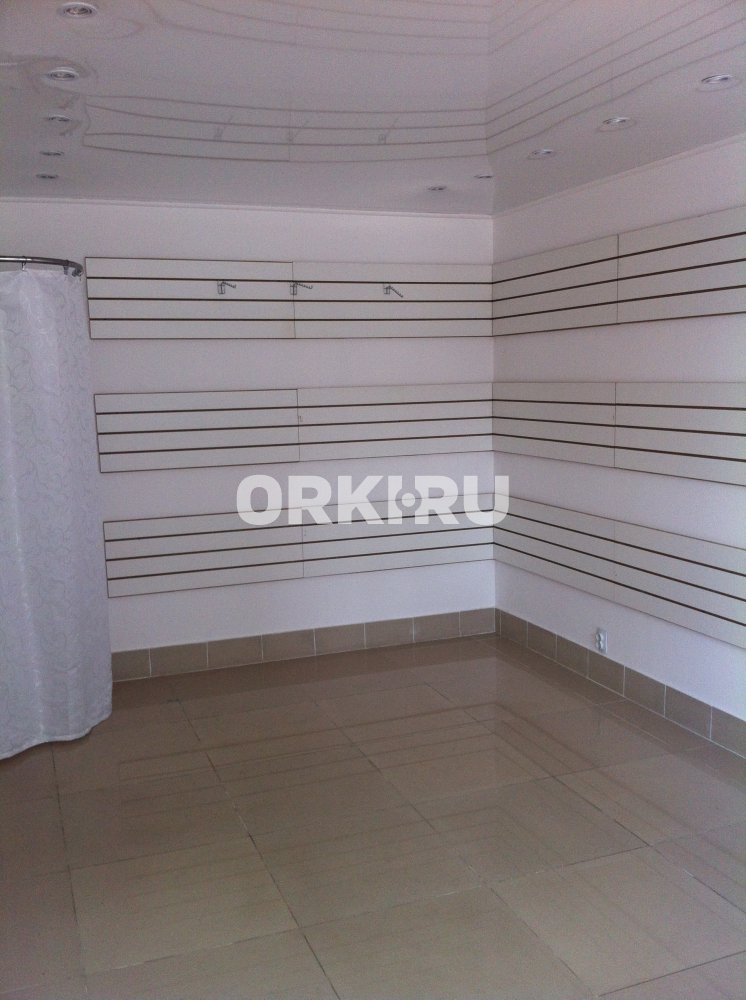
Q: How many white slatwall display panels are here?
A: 12